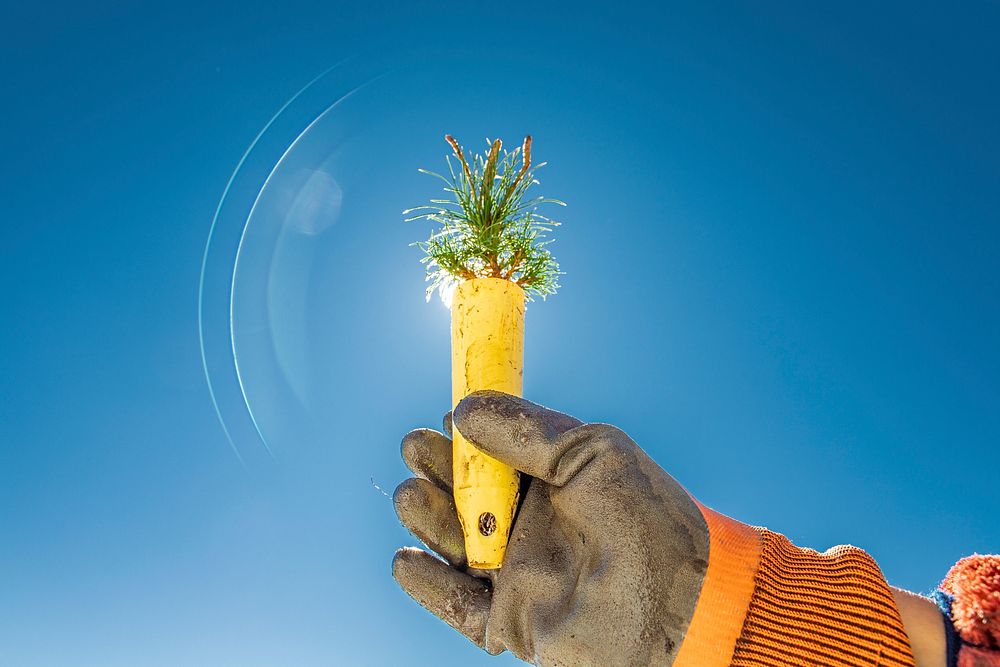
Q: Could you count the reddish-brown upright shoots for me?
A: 3